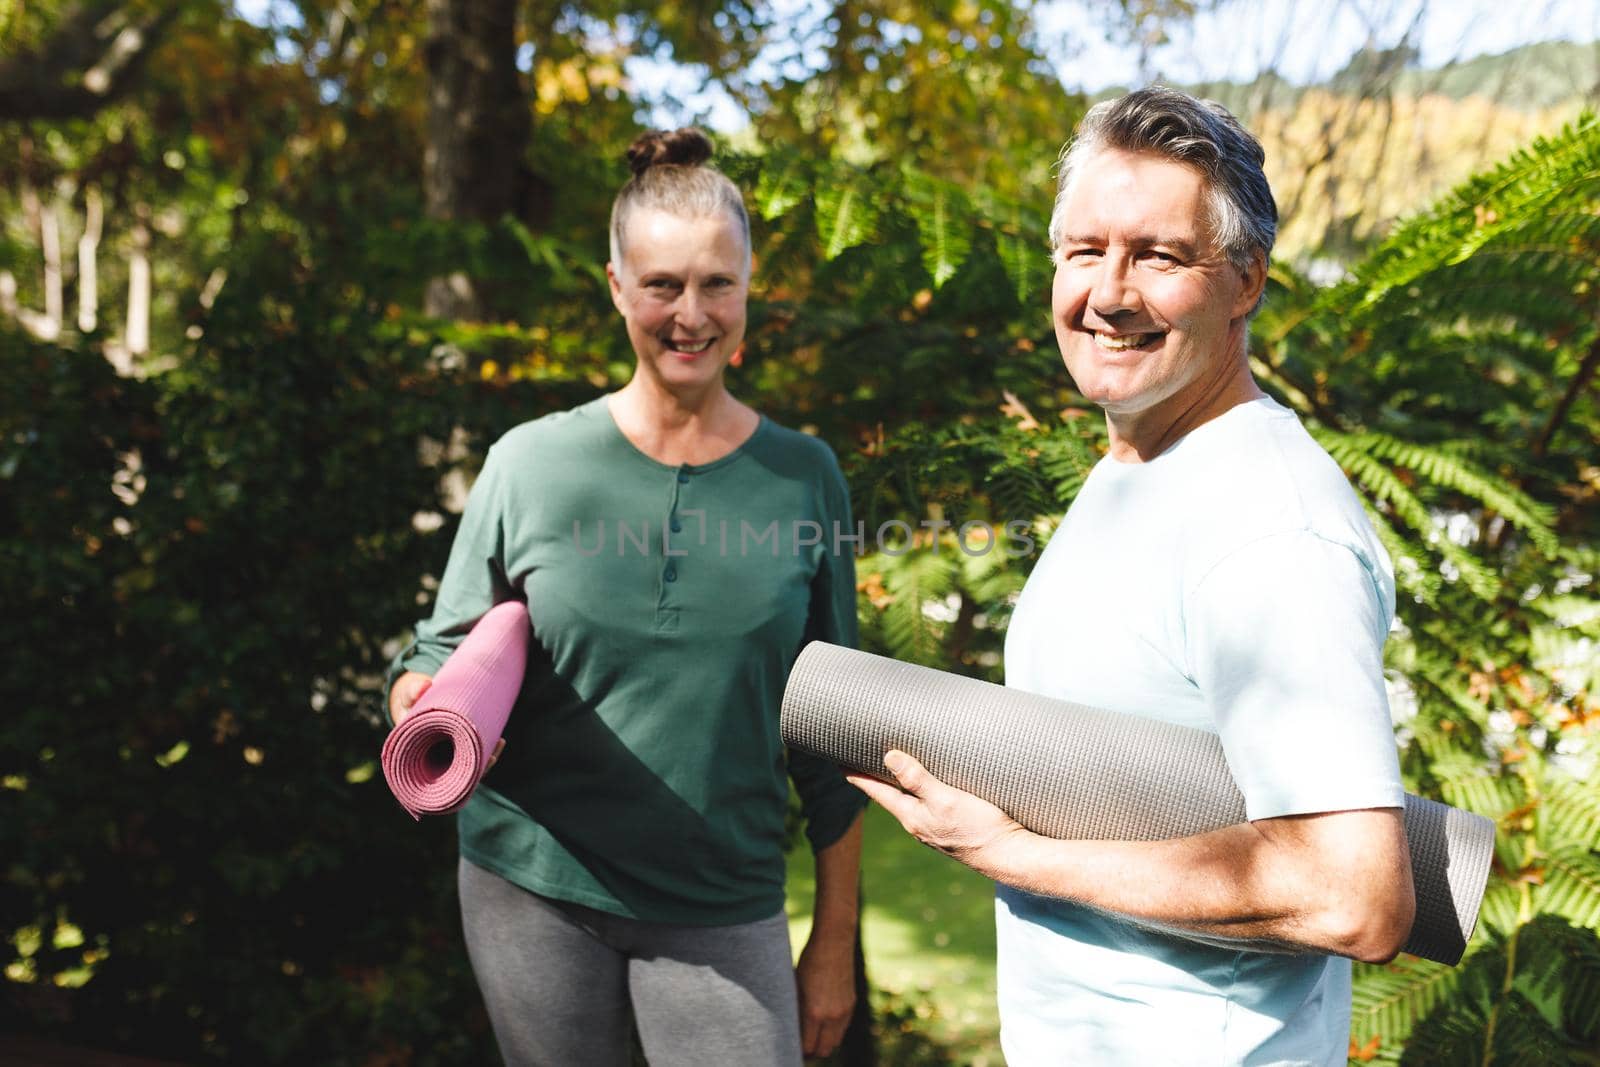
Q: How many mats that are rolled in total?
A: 2